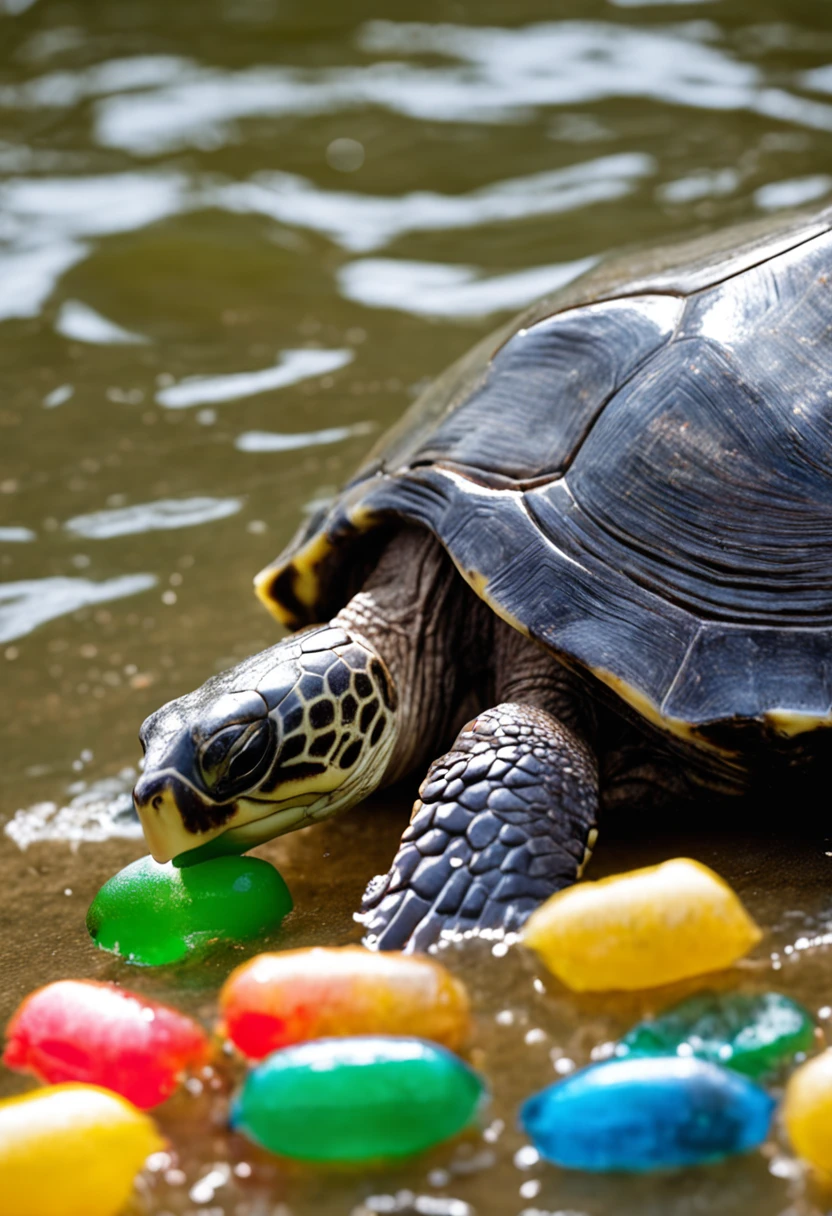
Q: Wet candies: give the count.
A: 9